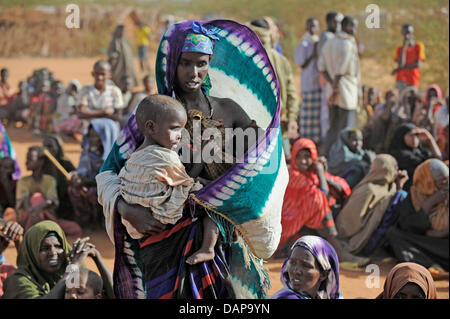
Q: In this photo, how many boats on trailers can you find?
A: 0